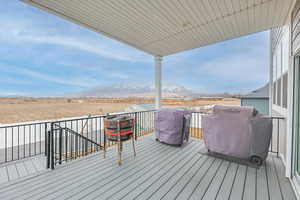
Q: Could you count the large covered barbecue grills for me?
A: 2